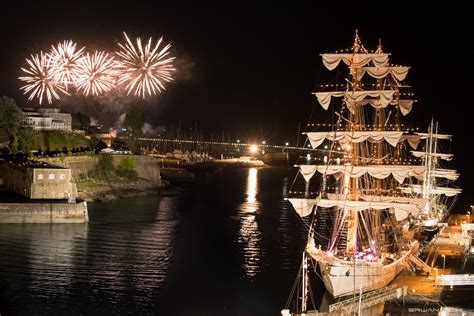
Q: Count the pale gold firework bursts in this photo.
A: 4